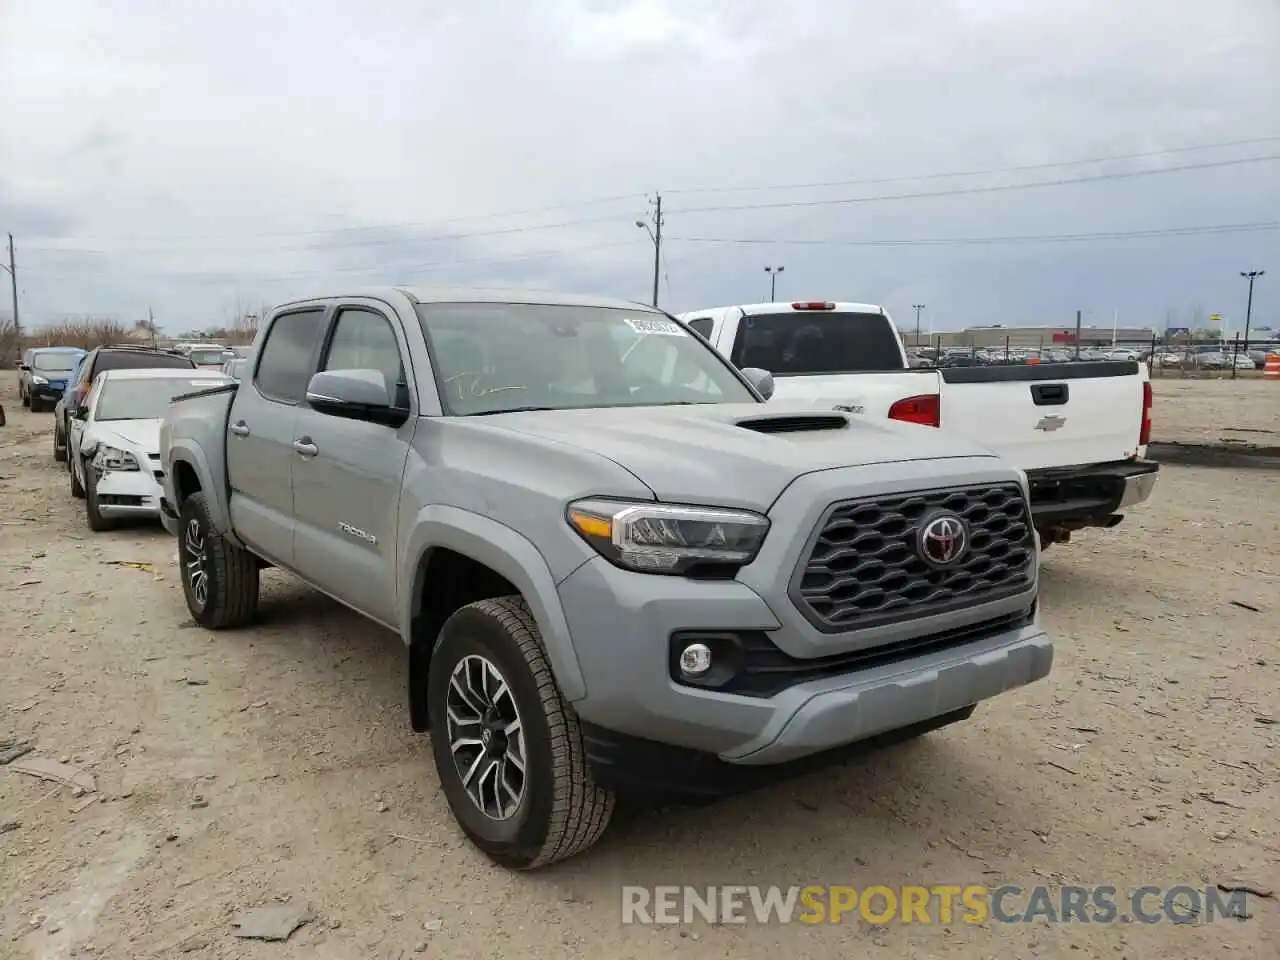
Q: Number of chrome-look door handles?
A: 2